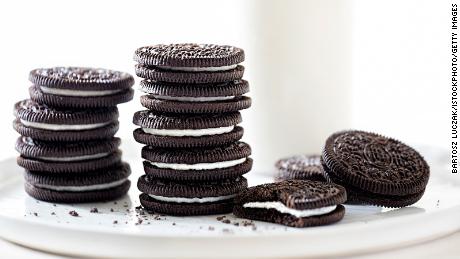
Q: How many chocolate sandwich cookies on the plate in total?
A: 12